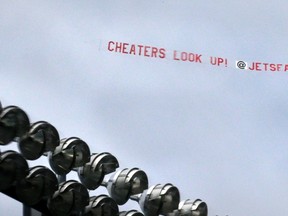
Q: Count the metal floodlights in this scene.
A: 12